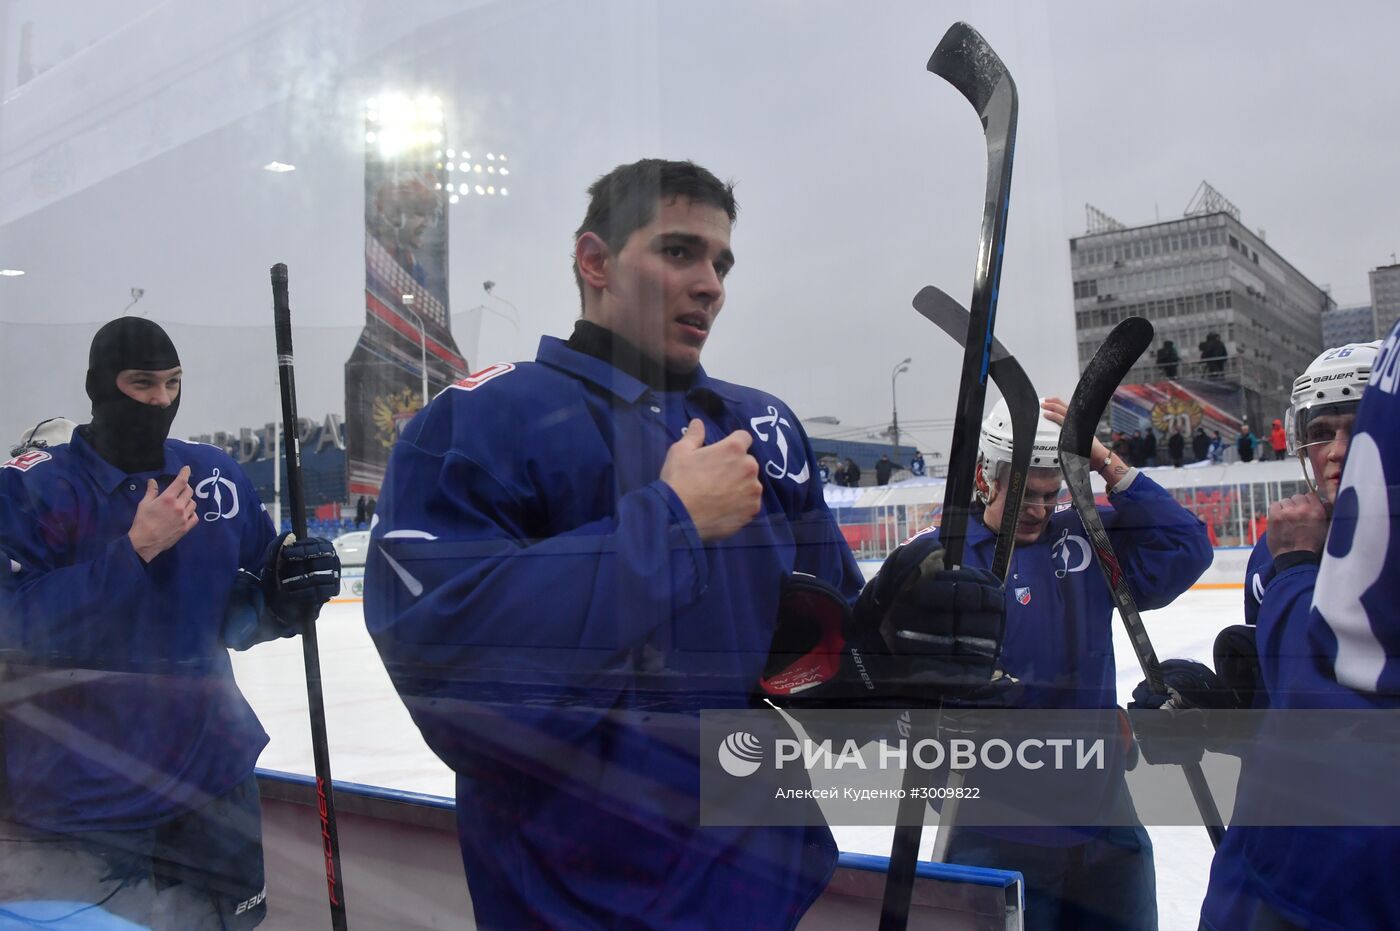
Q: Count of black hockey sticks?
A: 4